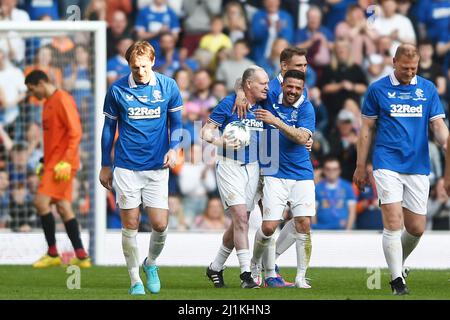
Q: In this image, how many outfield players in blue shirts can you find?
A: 5